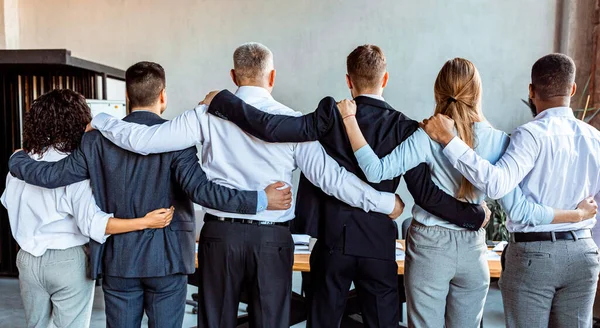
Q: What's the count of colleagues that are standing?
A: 6